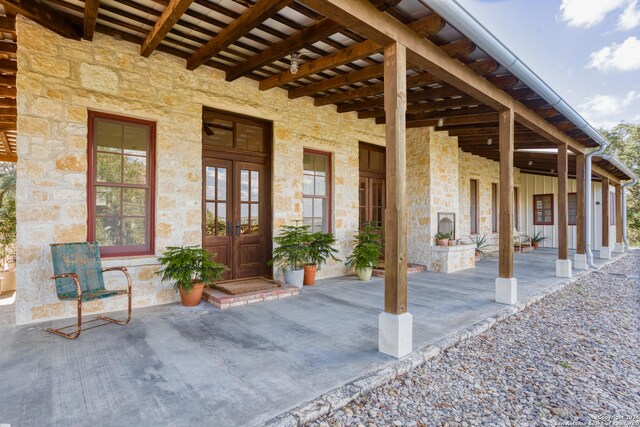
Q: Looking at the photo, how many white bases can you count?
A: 6